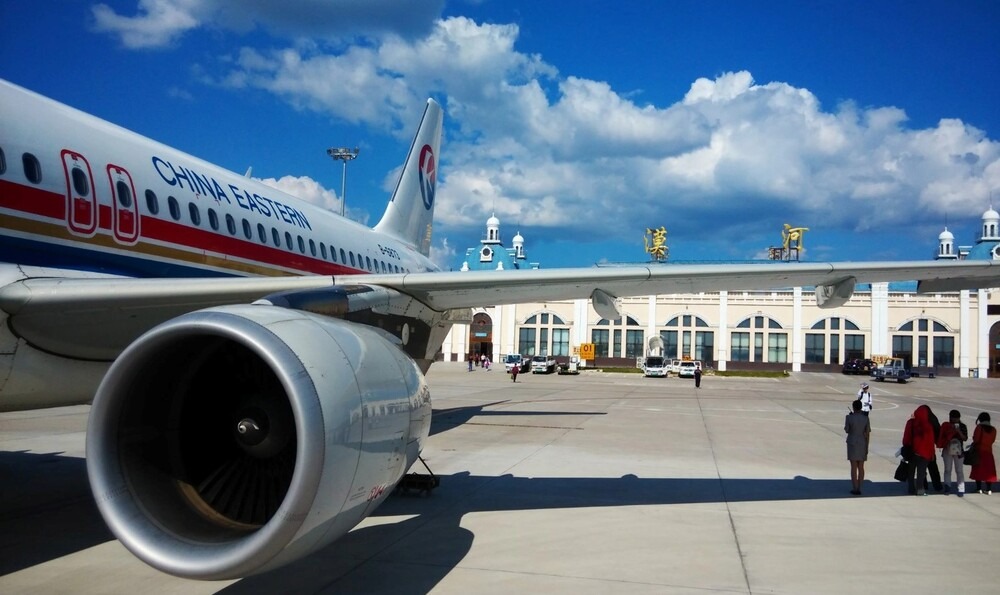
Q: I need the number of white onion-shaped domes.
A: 4